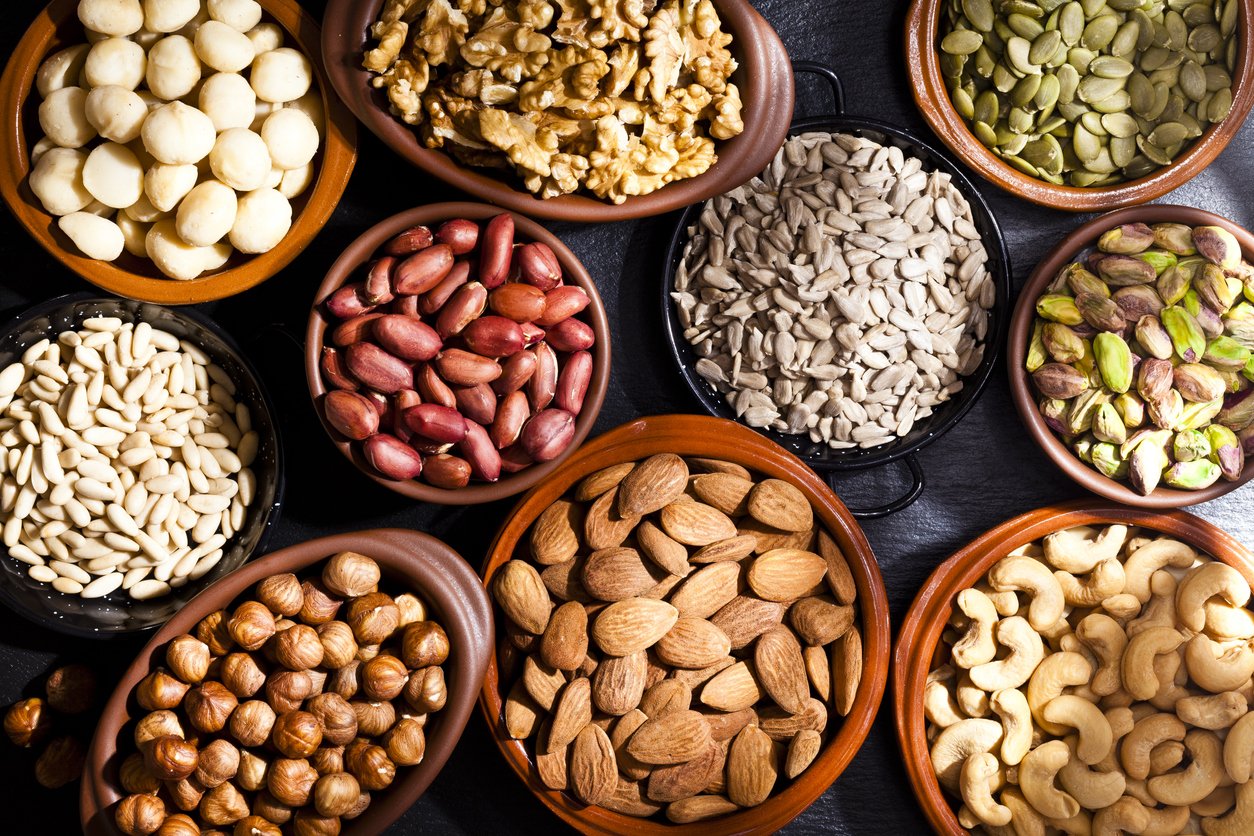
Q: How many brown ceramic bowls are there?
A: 8